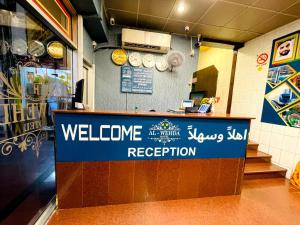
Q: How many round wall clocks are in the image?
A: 4